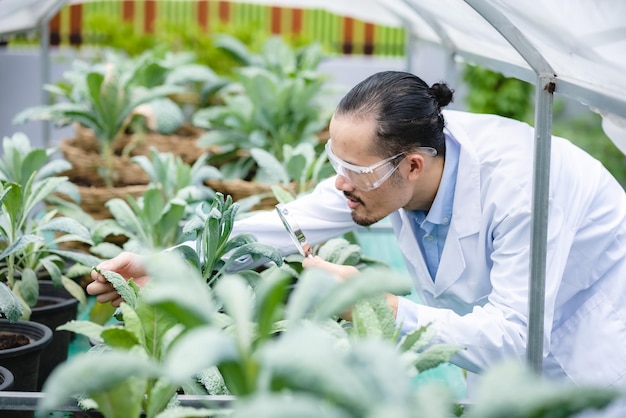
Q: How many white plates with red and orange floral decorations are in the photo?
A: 0